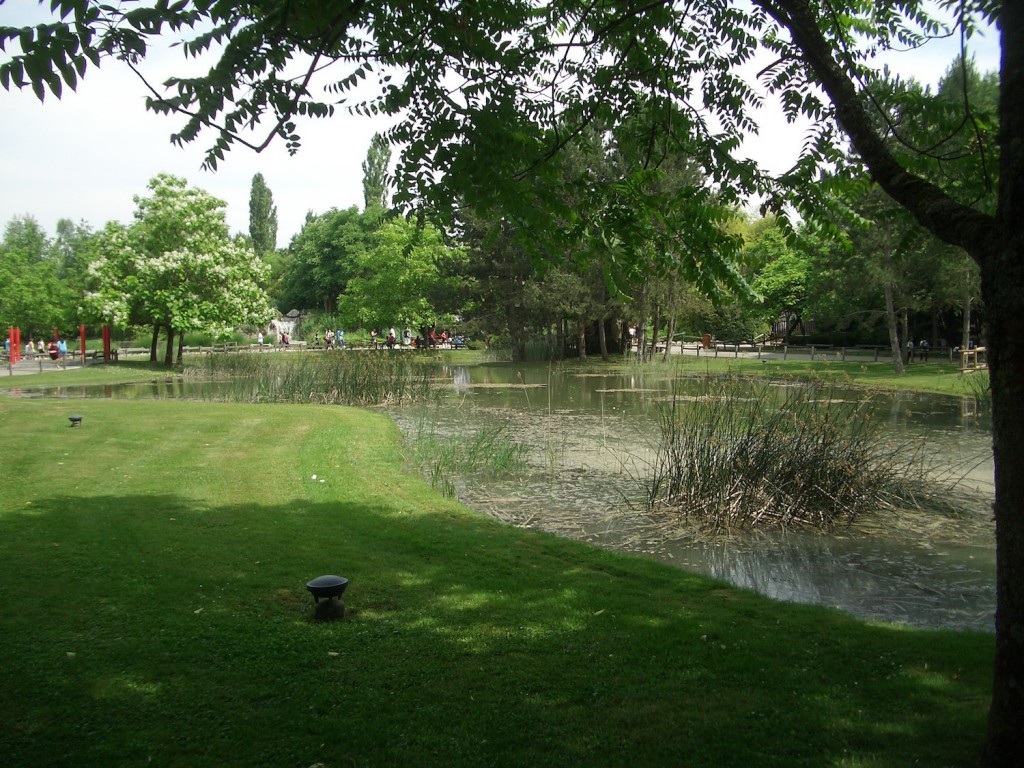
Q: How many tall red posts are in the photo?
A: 5